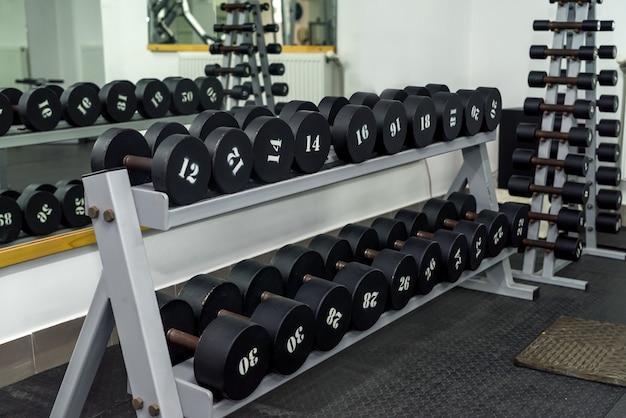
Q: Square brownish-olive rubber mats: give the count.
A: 1